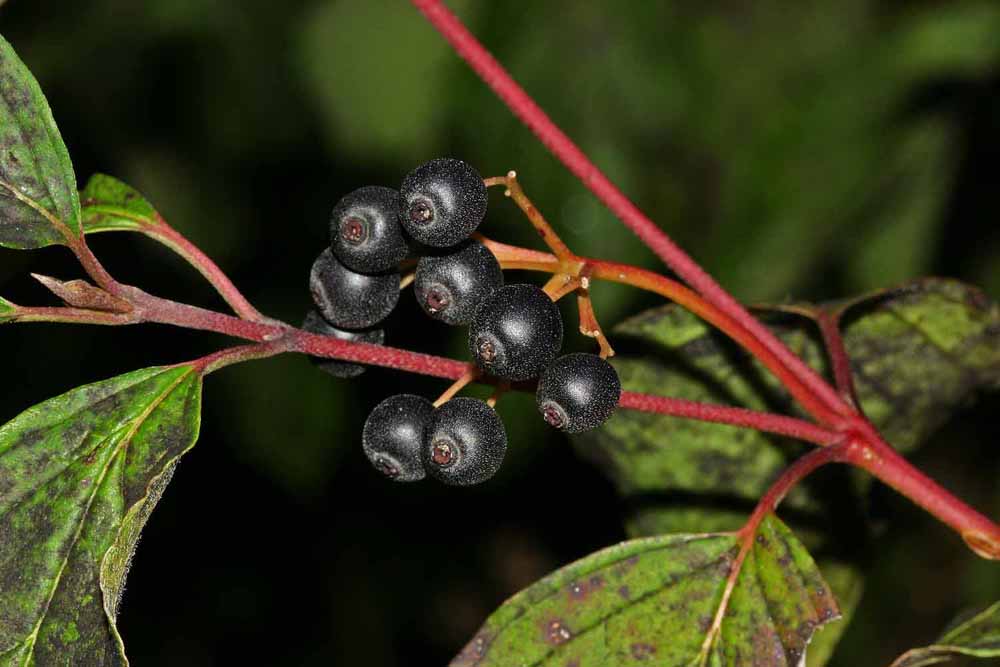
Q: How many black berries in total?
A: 9